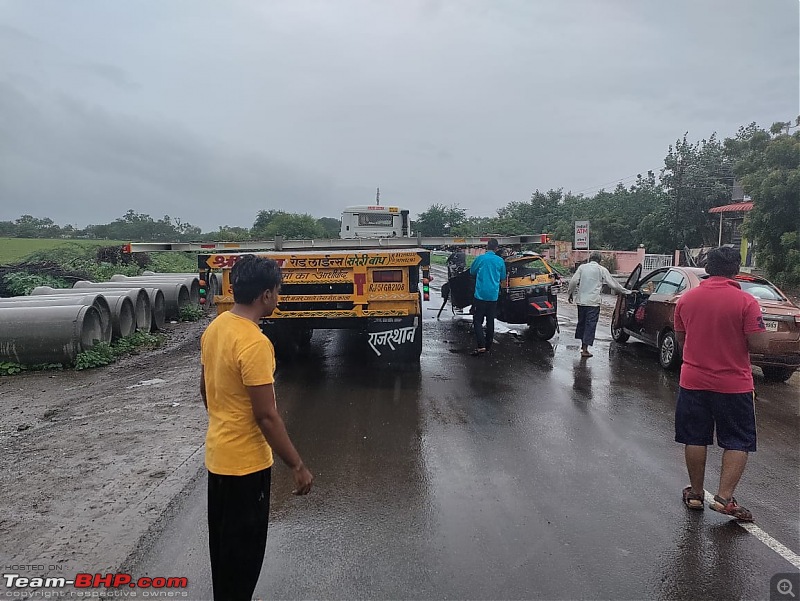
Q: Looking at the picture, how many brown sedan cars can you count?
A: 1